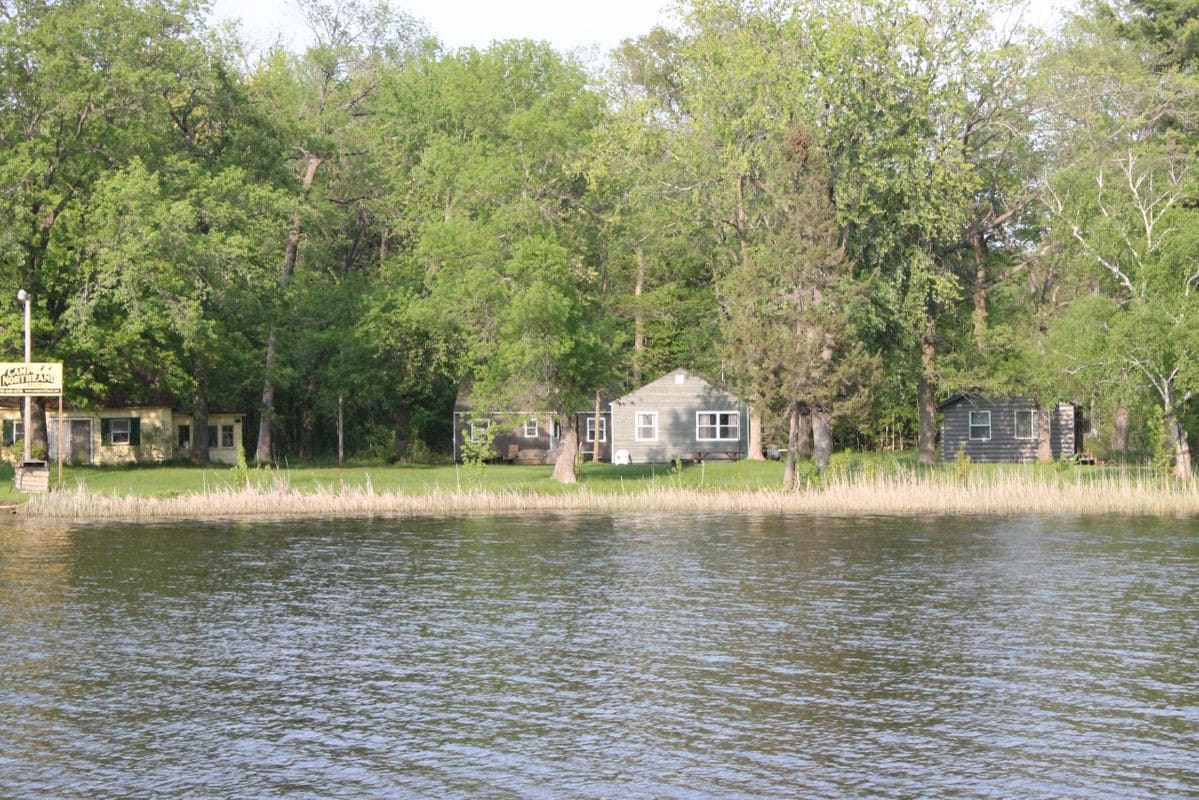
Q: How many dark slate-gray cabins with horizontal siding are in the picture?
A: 1